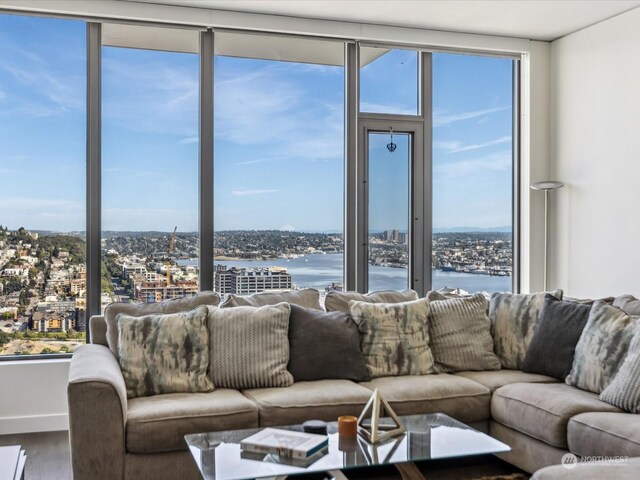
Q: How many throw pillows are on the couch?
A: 9